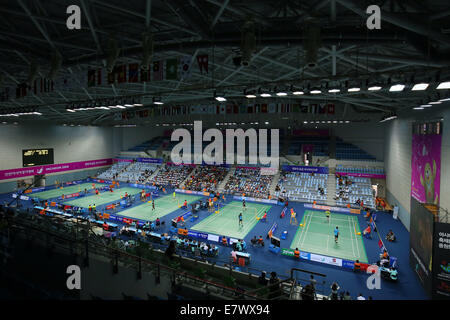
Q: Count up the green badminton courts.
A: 5